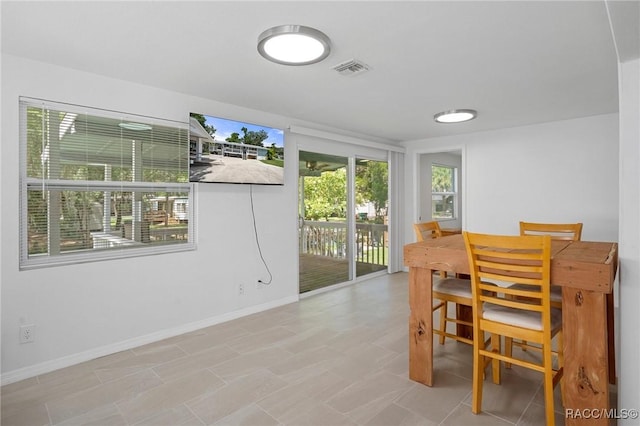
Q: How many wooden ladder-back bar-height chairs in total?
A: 3